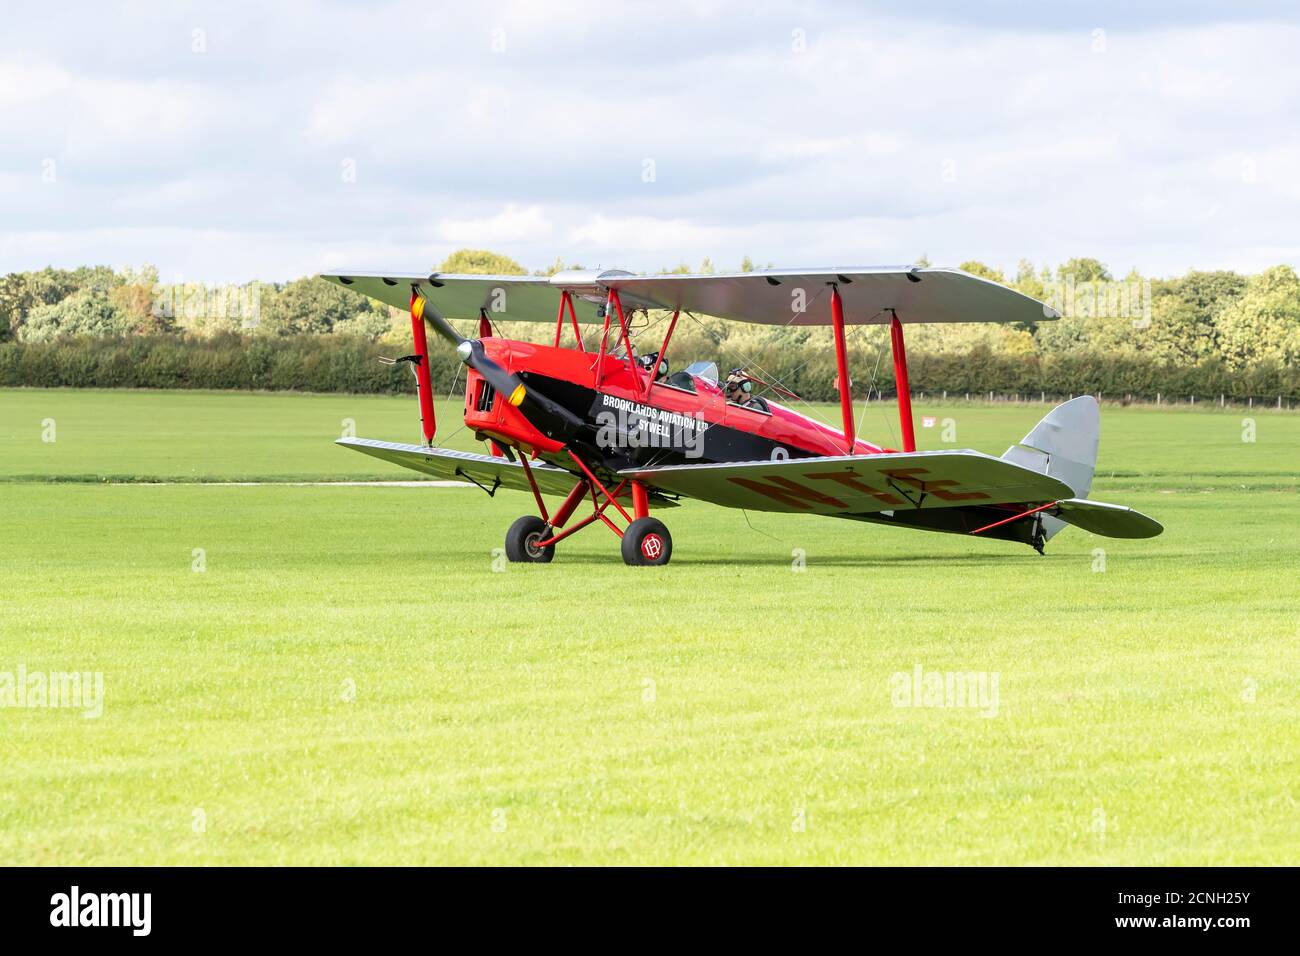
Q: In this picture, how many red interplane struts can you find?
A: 4